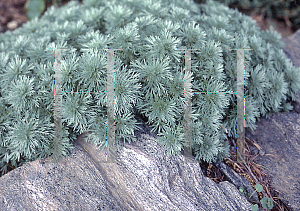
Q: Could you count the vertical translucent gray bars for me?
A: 4